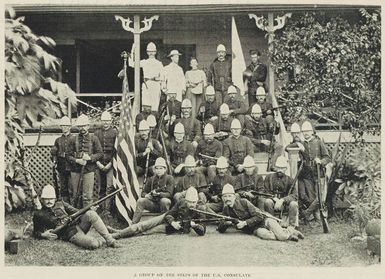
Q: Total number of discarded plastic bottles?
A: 0